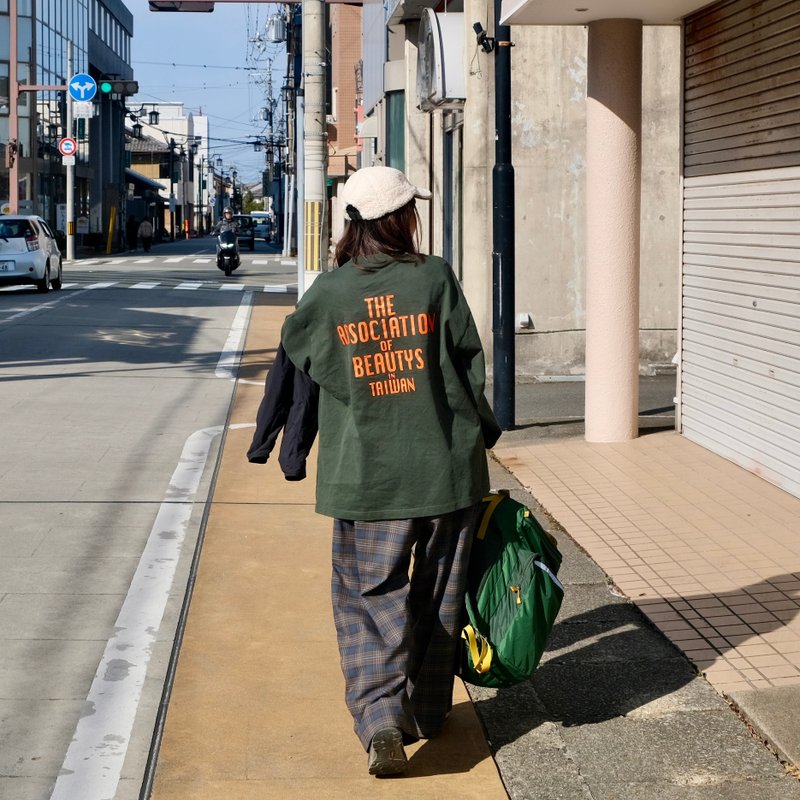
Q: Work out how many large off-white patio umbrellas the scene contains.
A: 0